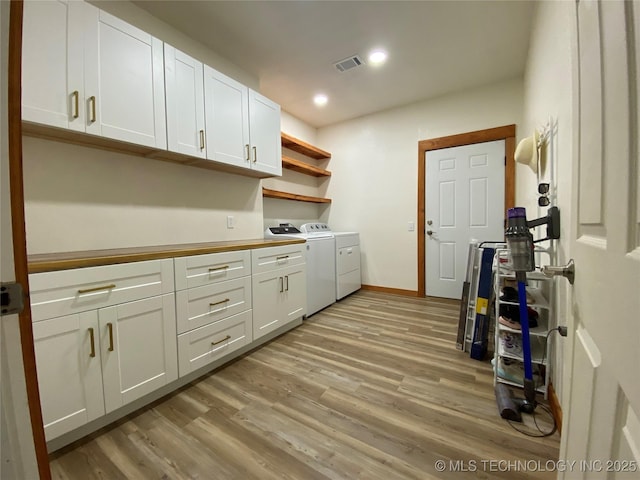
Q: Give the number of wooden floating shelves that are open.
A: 3